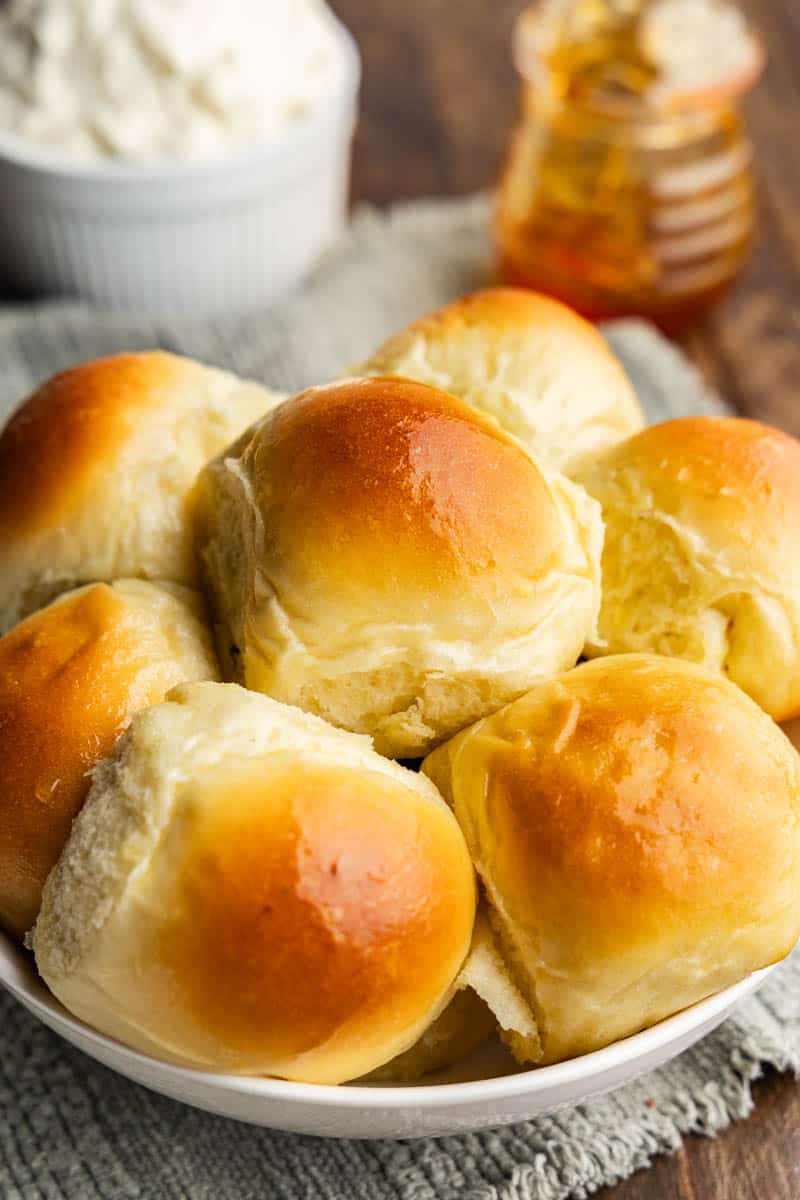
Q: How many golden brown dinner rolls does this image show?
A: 7